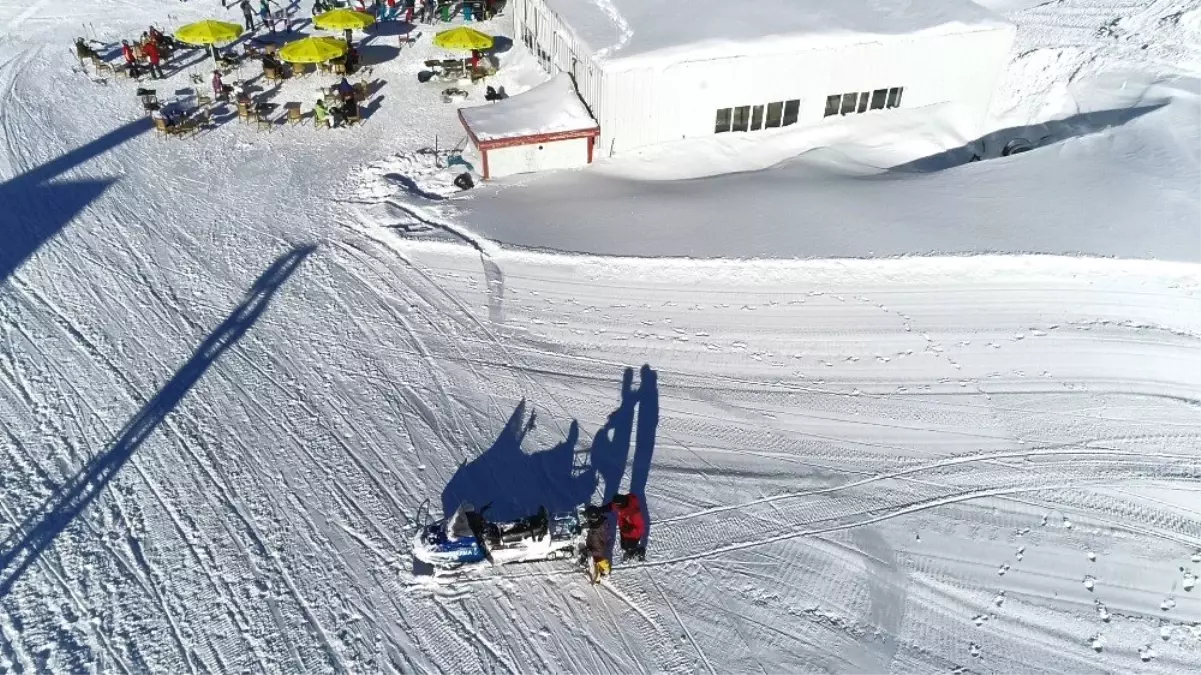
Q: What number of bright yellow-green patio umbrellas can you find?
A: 4